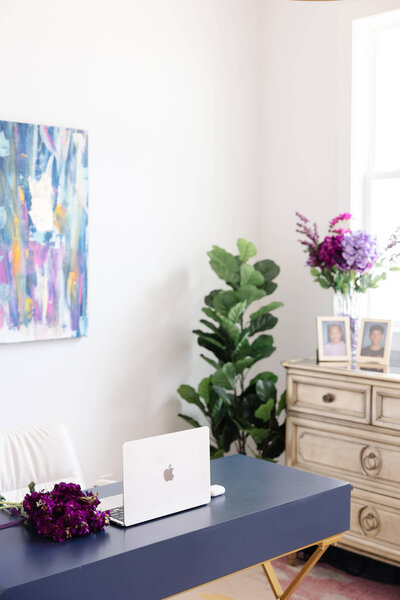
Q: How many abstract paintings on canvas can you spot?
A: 1